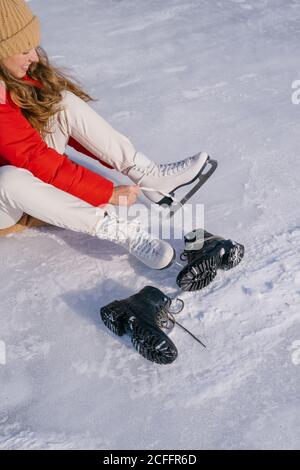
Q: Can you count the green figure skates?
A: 0